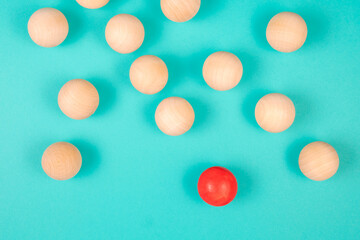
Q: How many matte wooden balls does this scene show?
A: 12